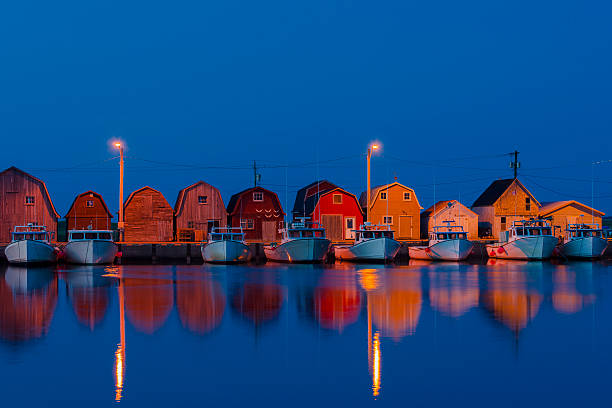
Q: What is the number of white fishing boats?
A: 8